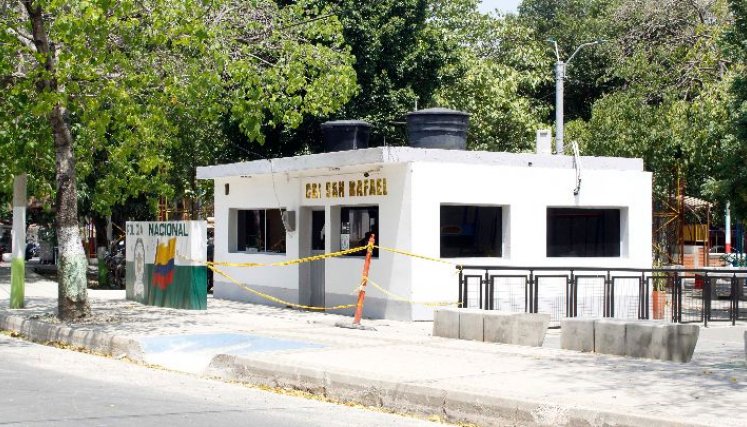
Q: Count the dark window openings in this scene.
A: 4